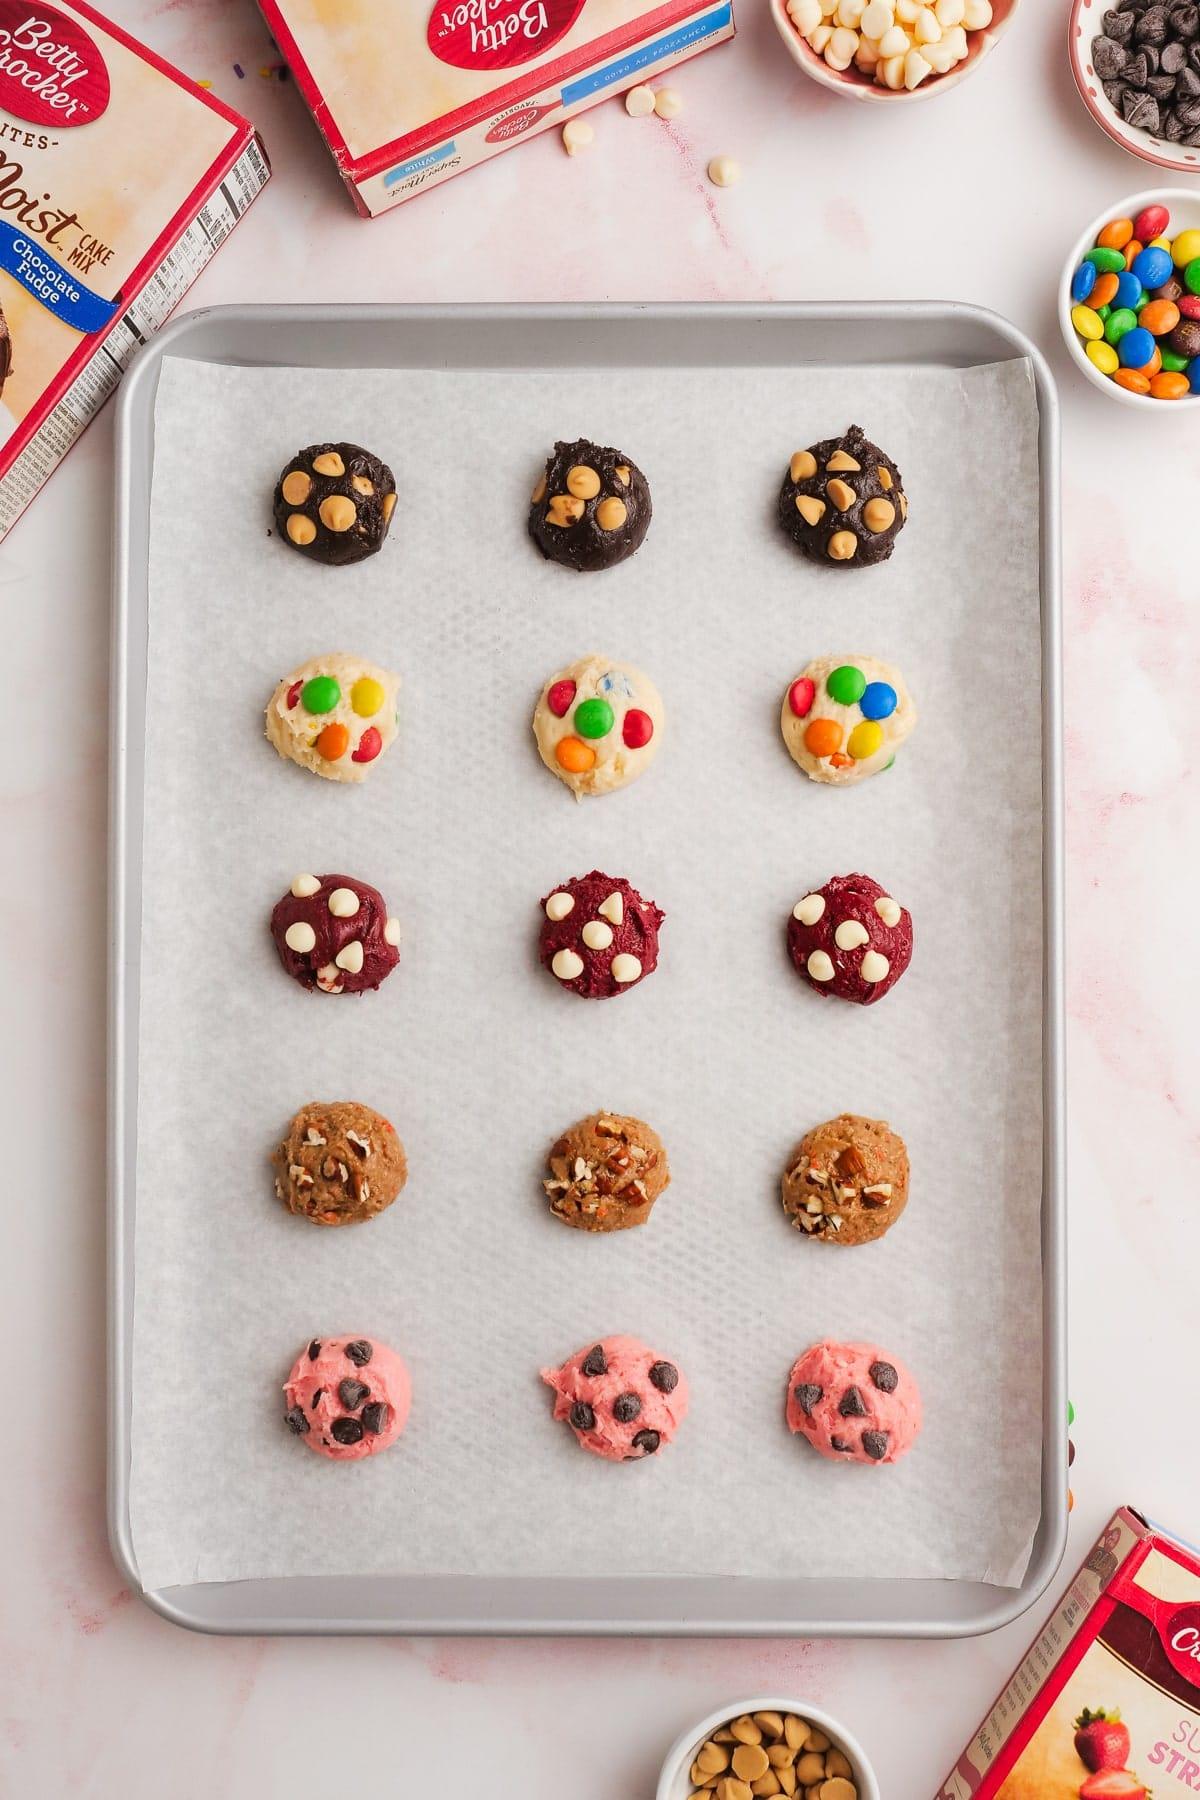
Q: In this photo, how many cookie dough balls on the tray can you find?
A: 15